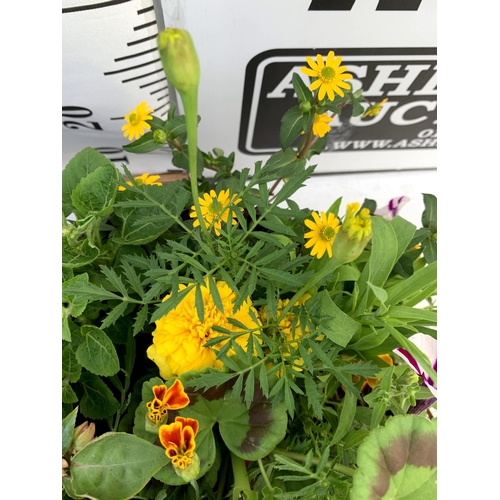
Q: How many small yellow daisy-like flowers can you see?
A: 7